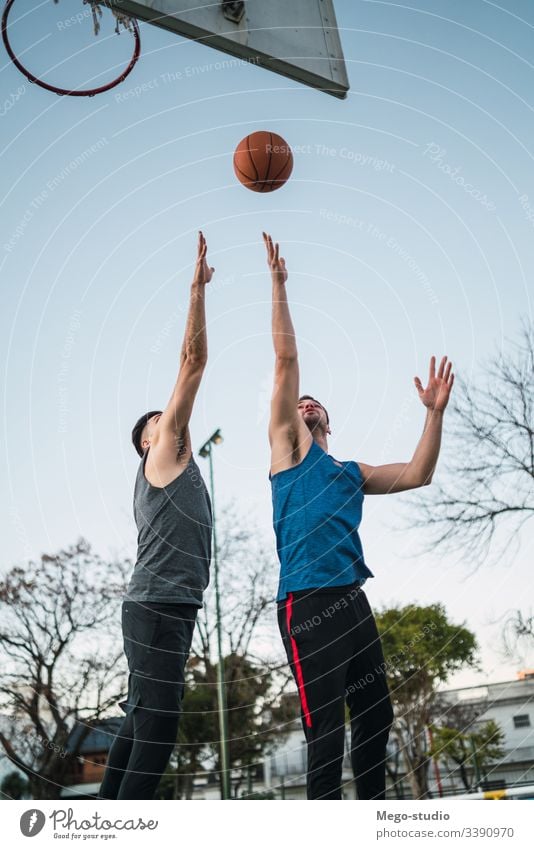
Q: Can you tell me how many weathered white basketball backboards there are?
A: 1